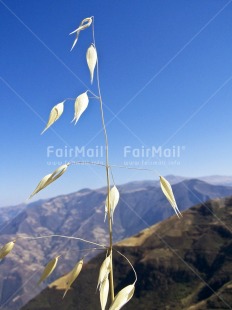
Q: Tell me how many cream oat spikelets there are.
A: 13